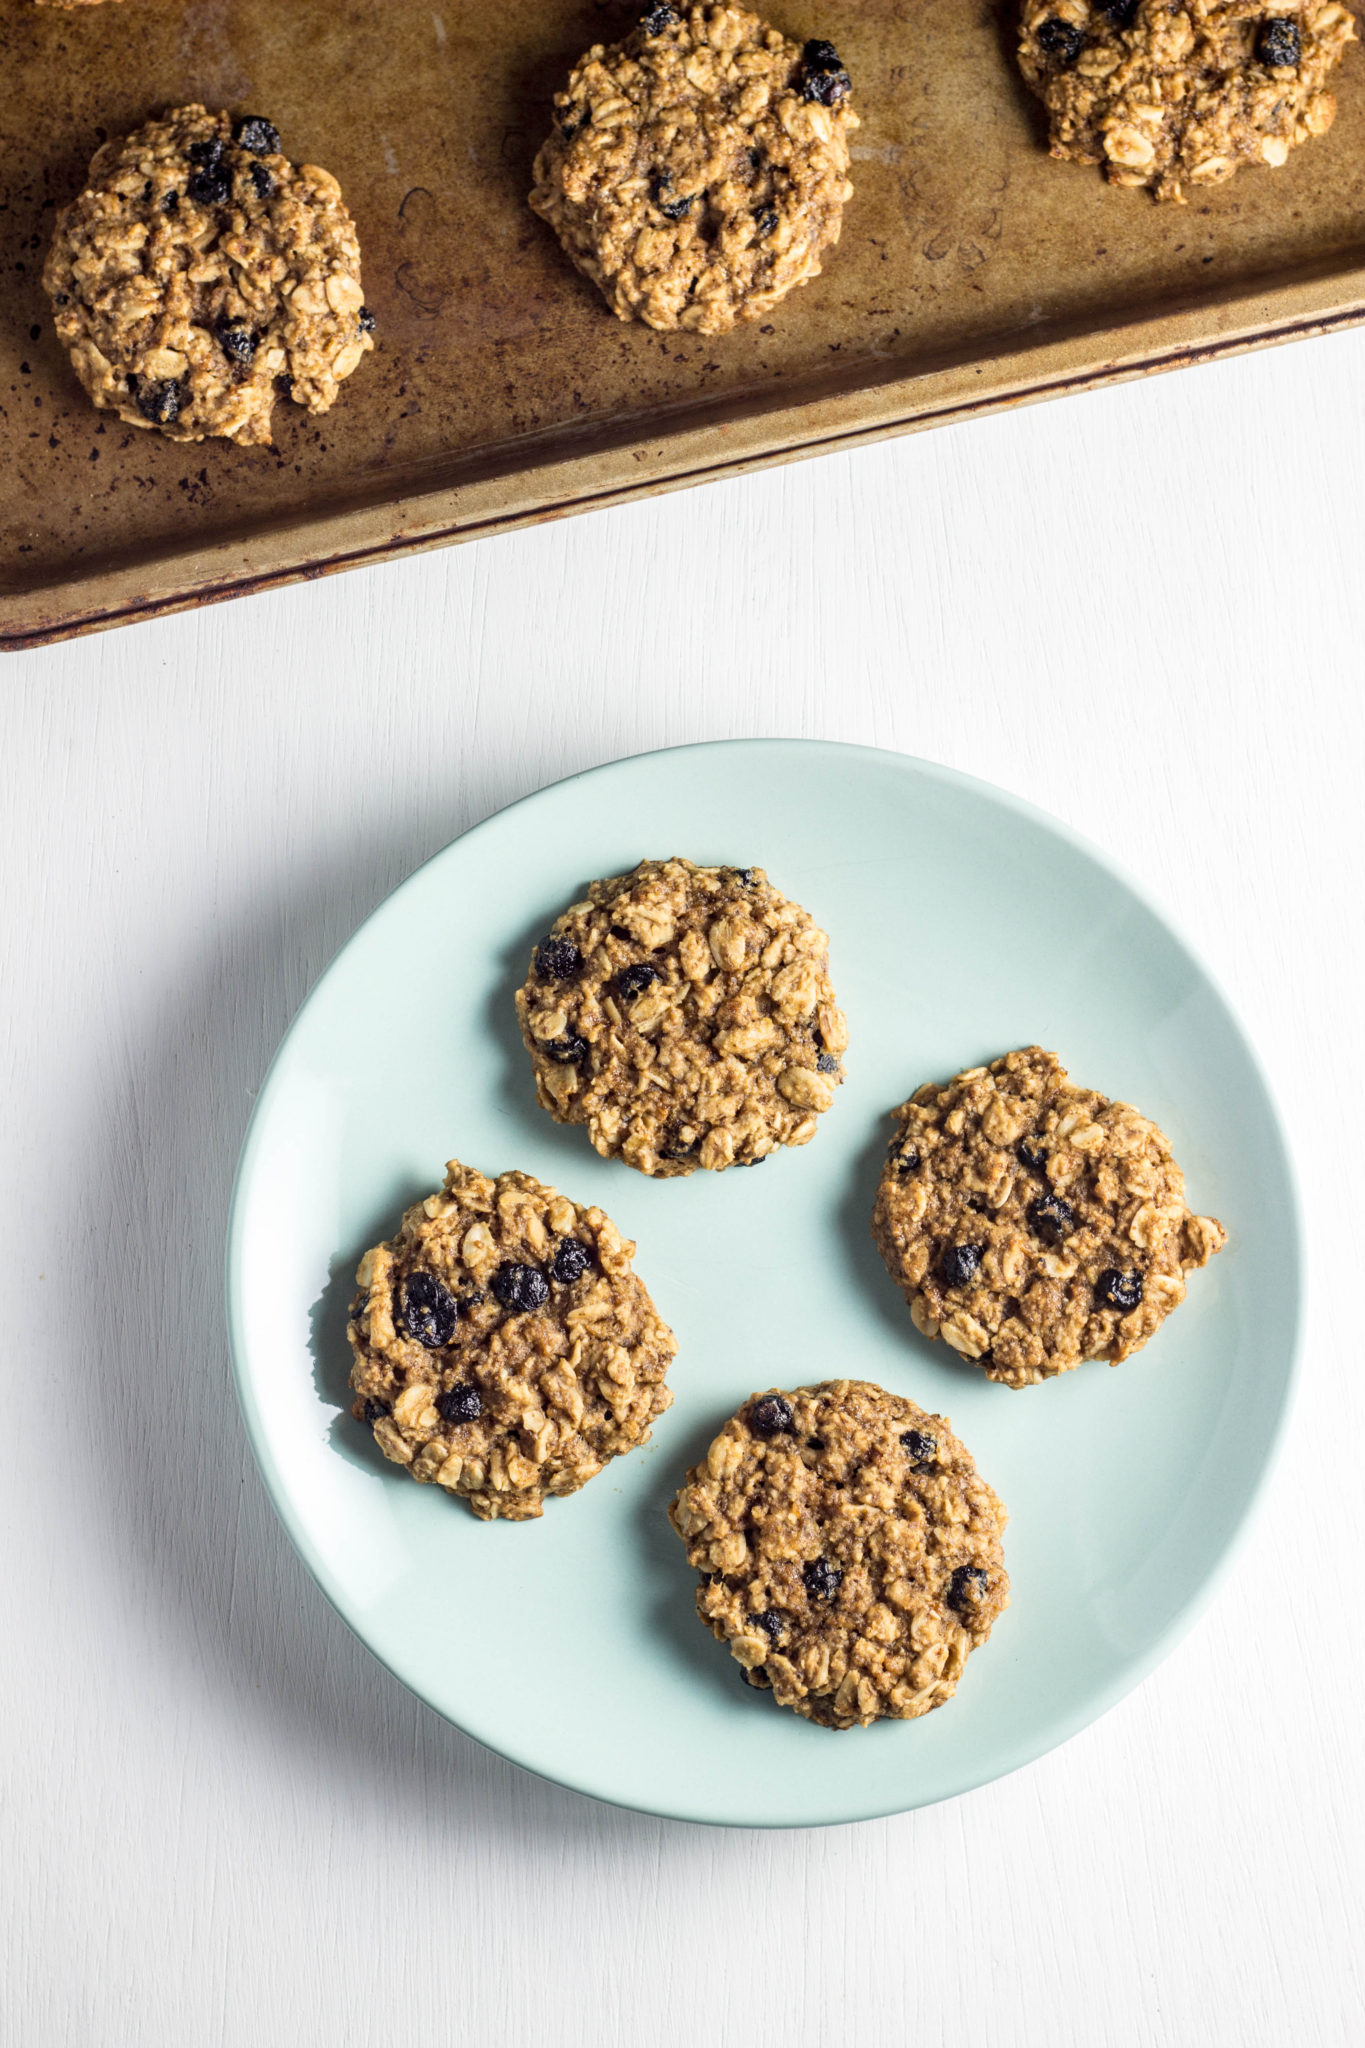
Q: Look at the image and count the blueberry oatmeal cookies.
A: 7